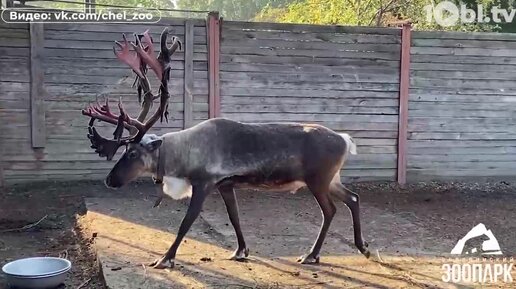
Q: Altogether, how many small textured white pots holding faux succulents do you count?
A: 0